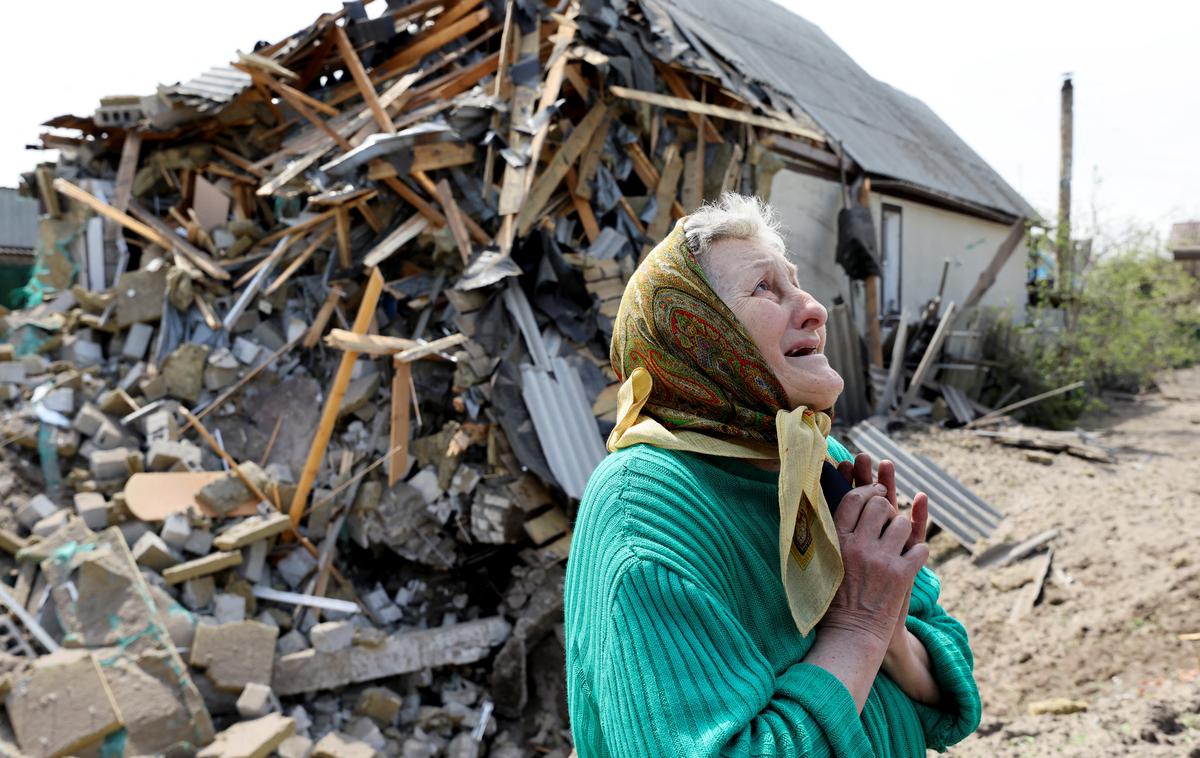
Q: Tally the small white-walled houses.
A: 1